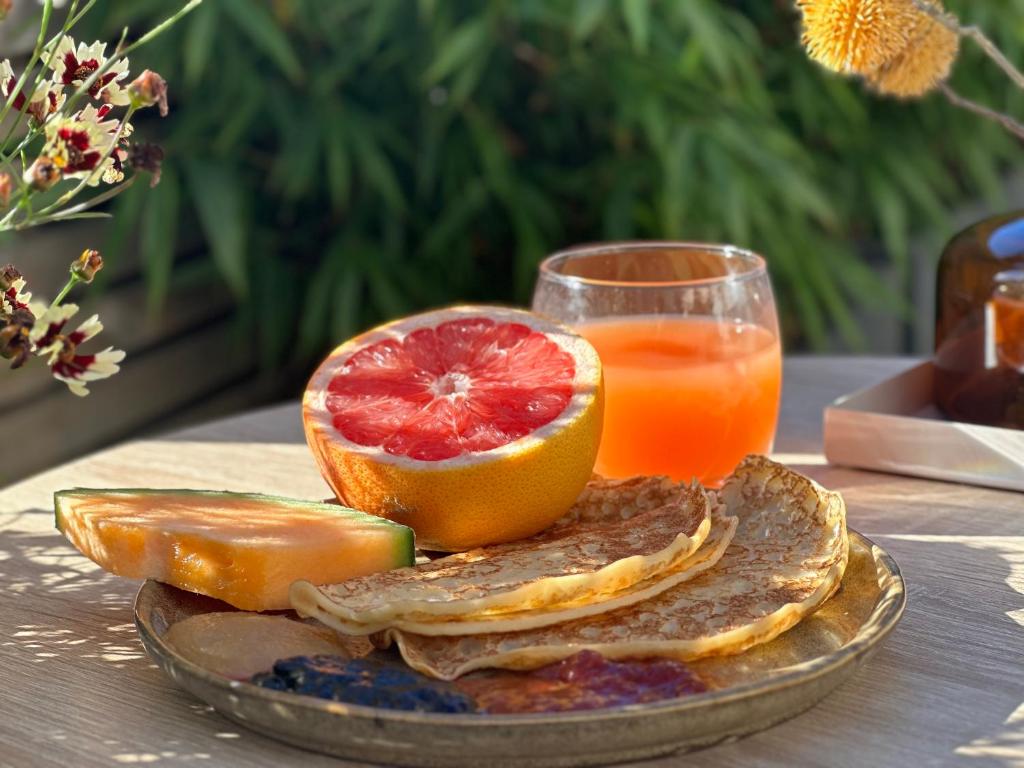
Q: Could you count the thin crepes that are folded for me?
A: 2